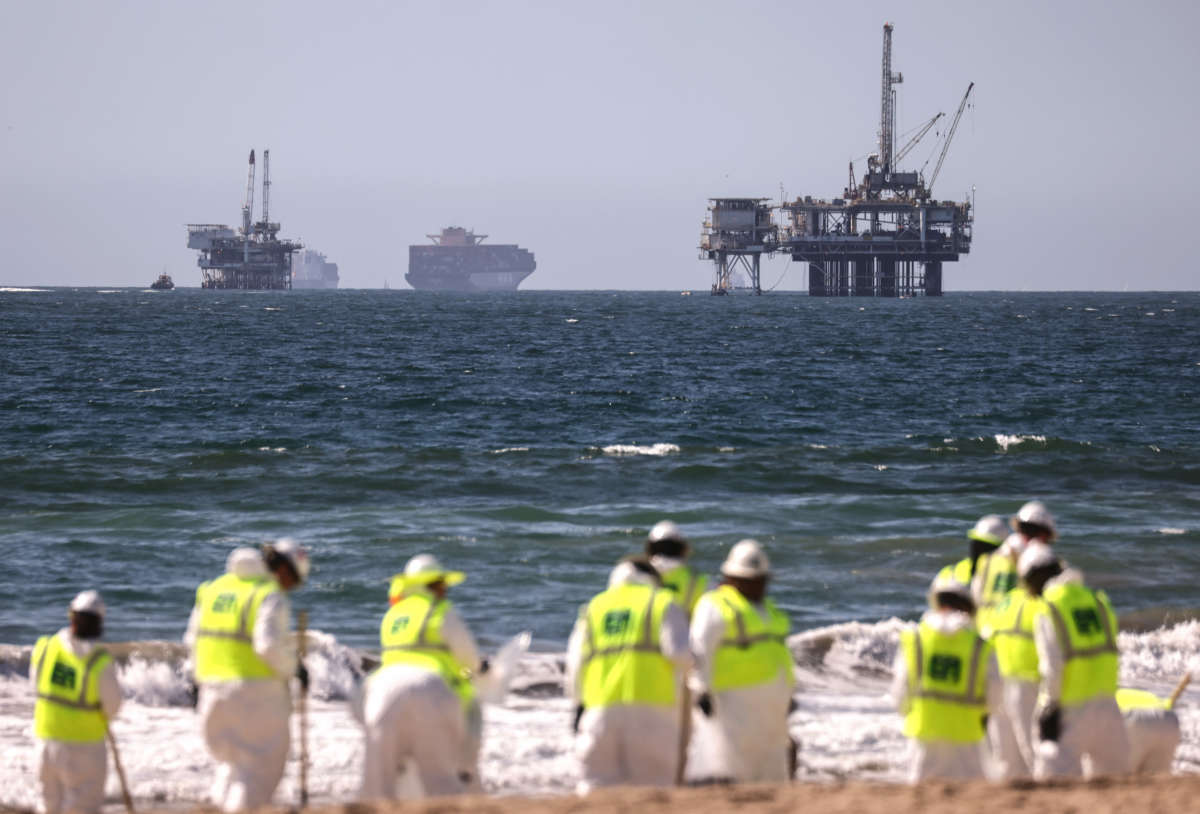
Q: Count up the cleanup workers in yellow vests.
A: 12